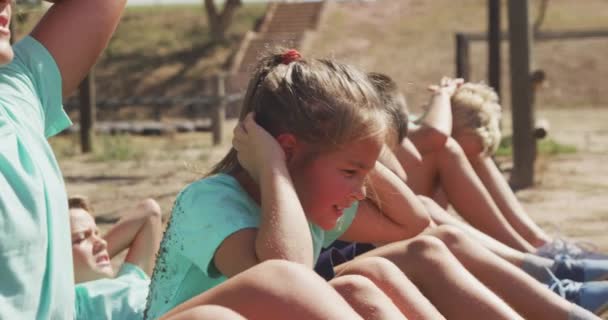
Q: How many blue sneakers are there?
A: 2